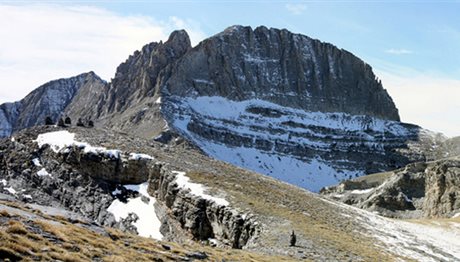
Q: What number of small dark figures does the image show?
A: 6